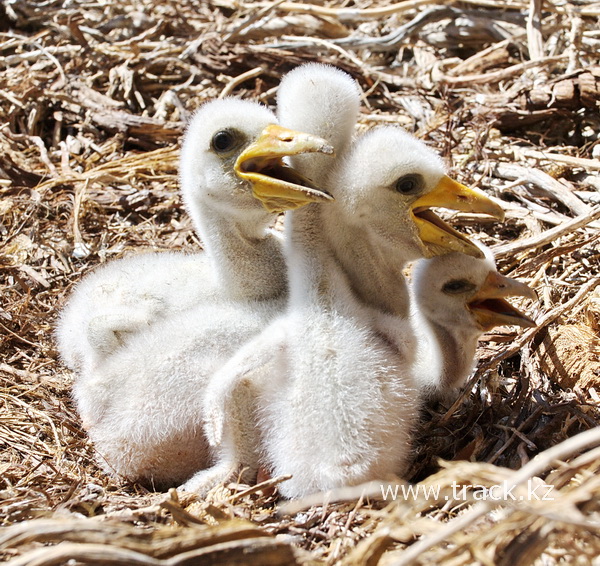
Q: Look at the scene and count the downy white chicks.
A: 4